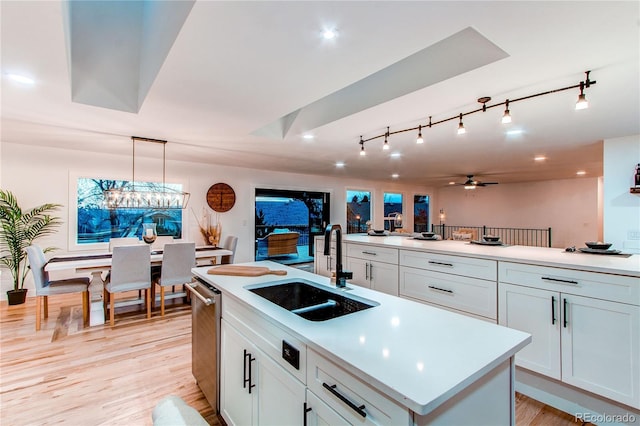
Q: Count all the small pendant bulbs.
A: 6